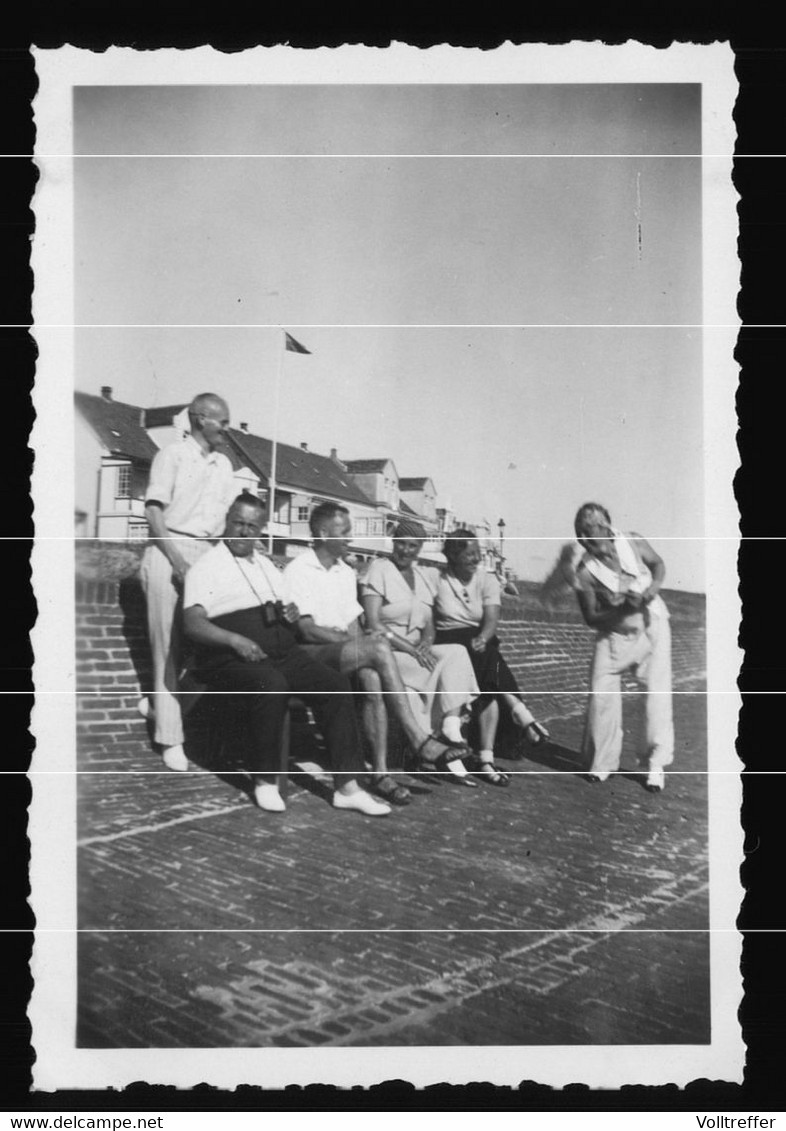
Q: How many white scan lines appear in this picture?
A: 6